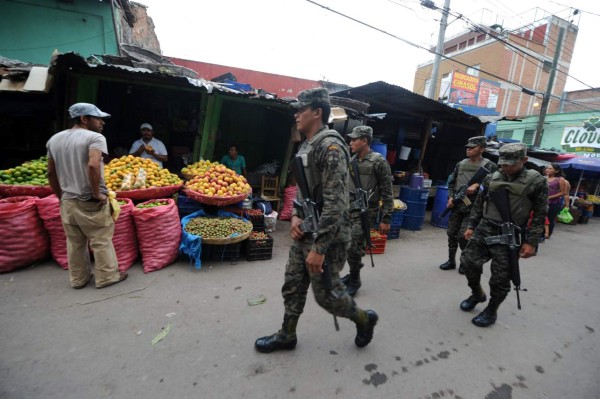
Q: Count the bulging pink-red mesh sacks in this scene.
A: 5